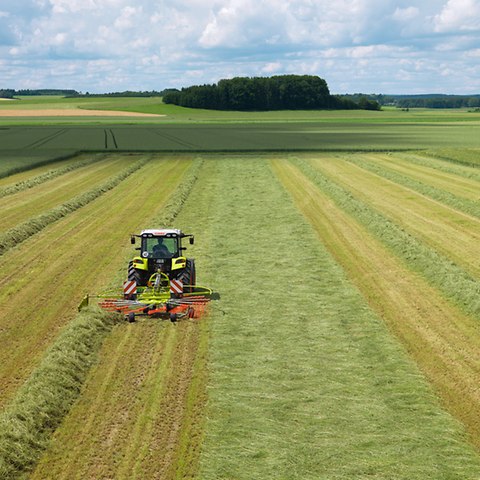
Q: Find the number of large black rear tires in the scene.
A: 2